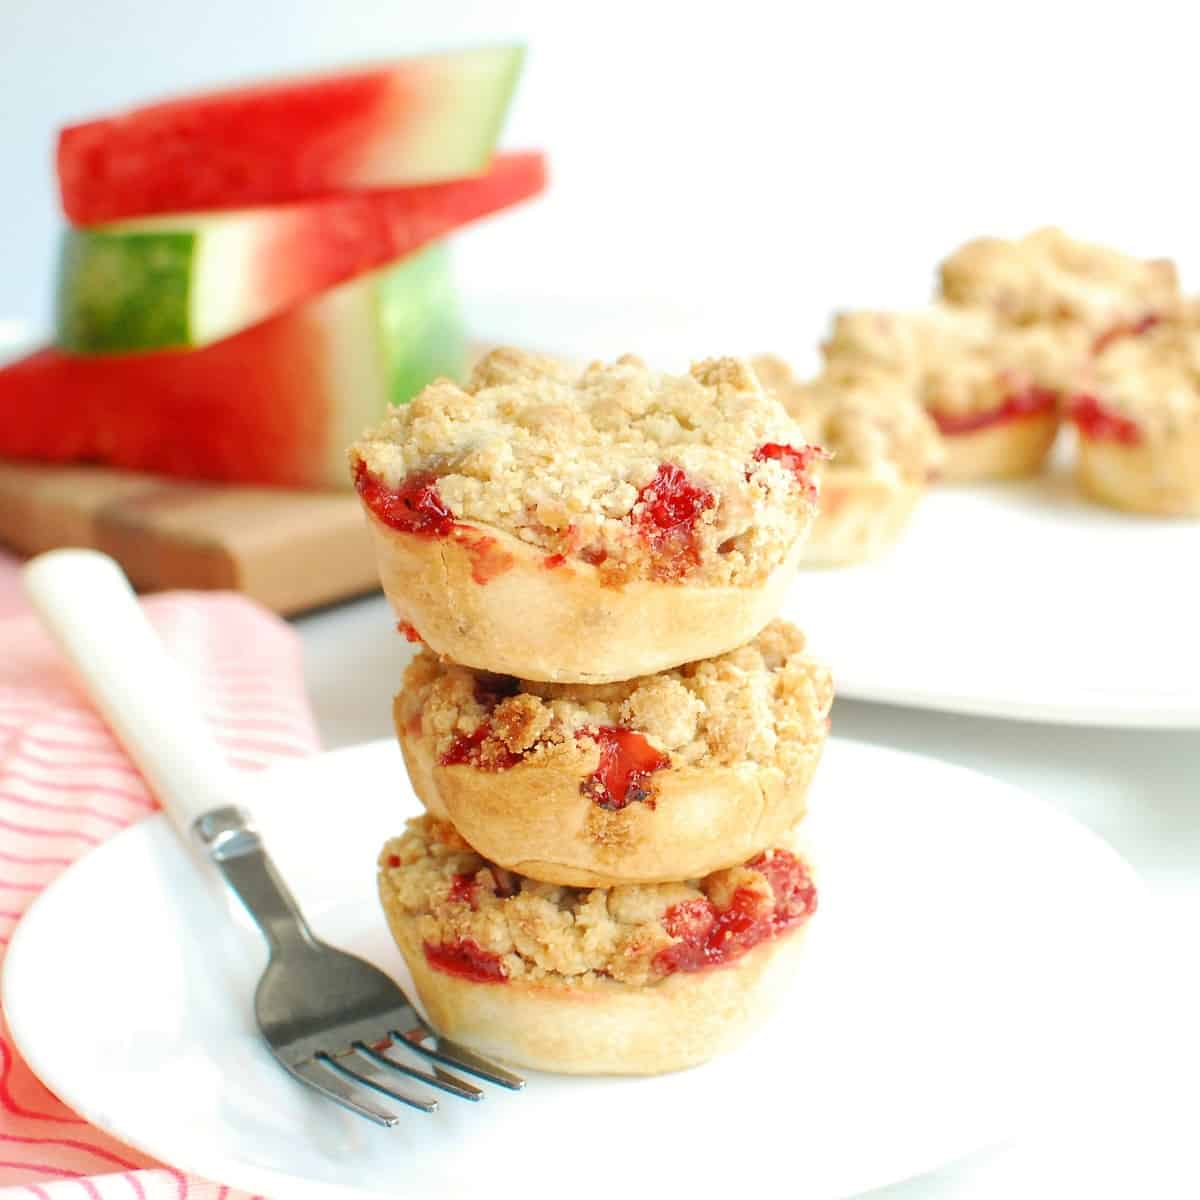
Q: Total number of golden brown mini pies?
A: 7